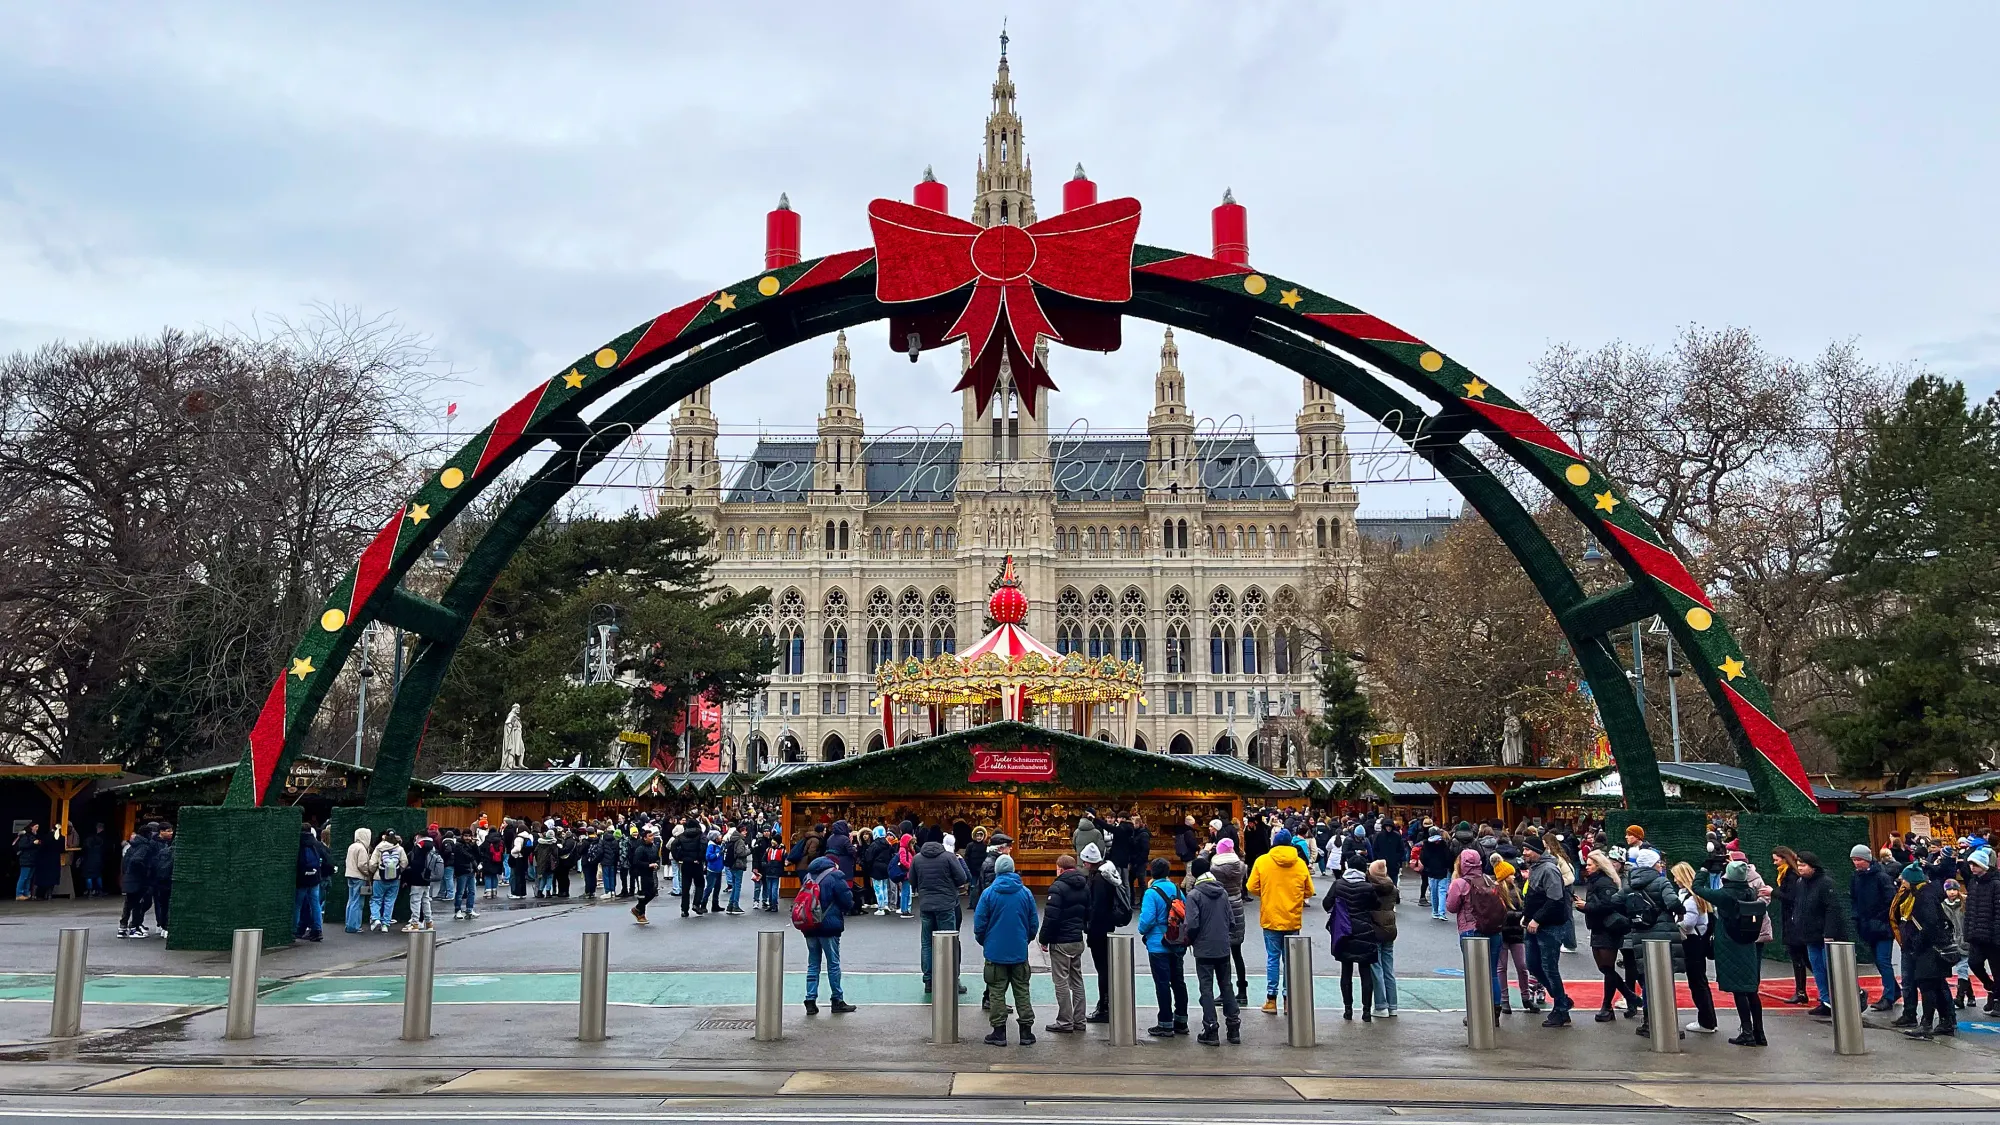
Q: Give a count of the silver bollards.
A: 11